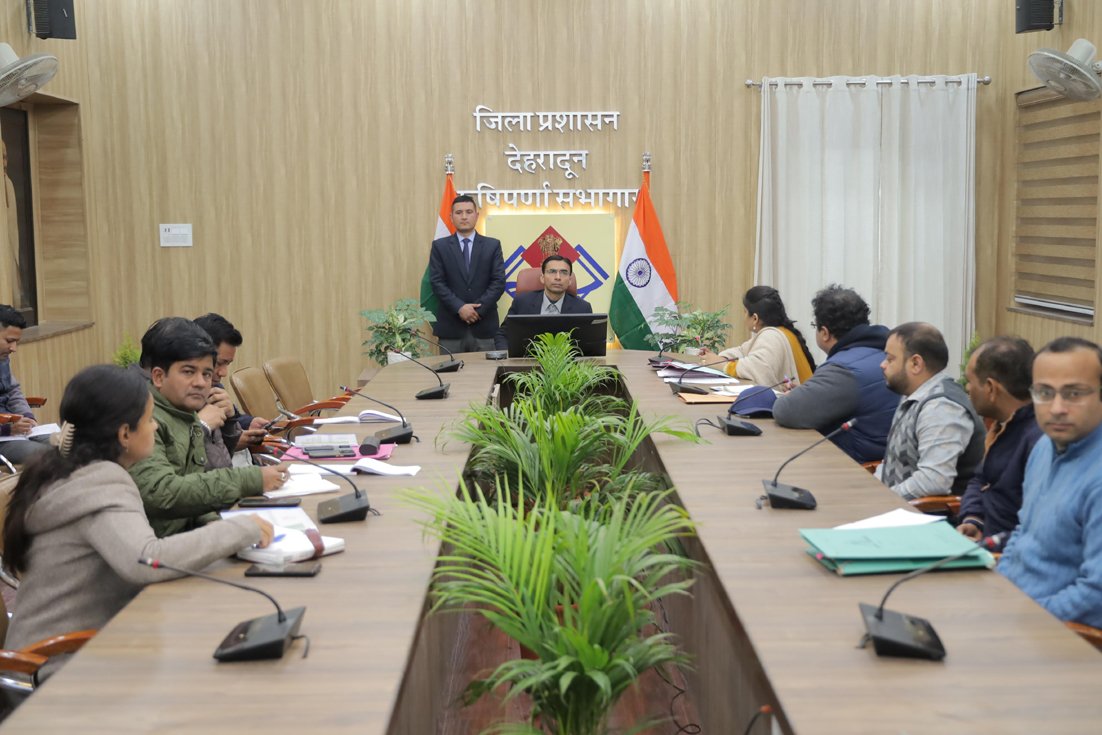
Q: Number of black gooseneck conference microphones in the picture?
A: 10